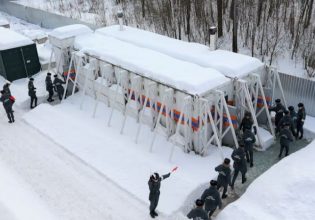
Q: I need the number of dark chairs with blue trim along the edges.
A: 0